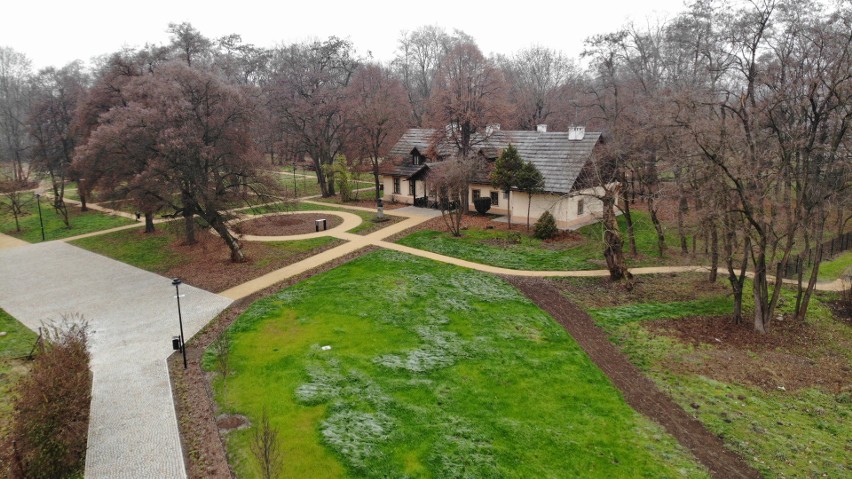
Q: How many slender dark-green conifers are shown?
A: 2